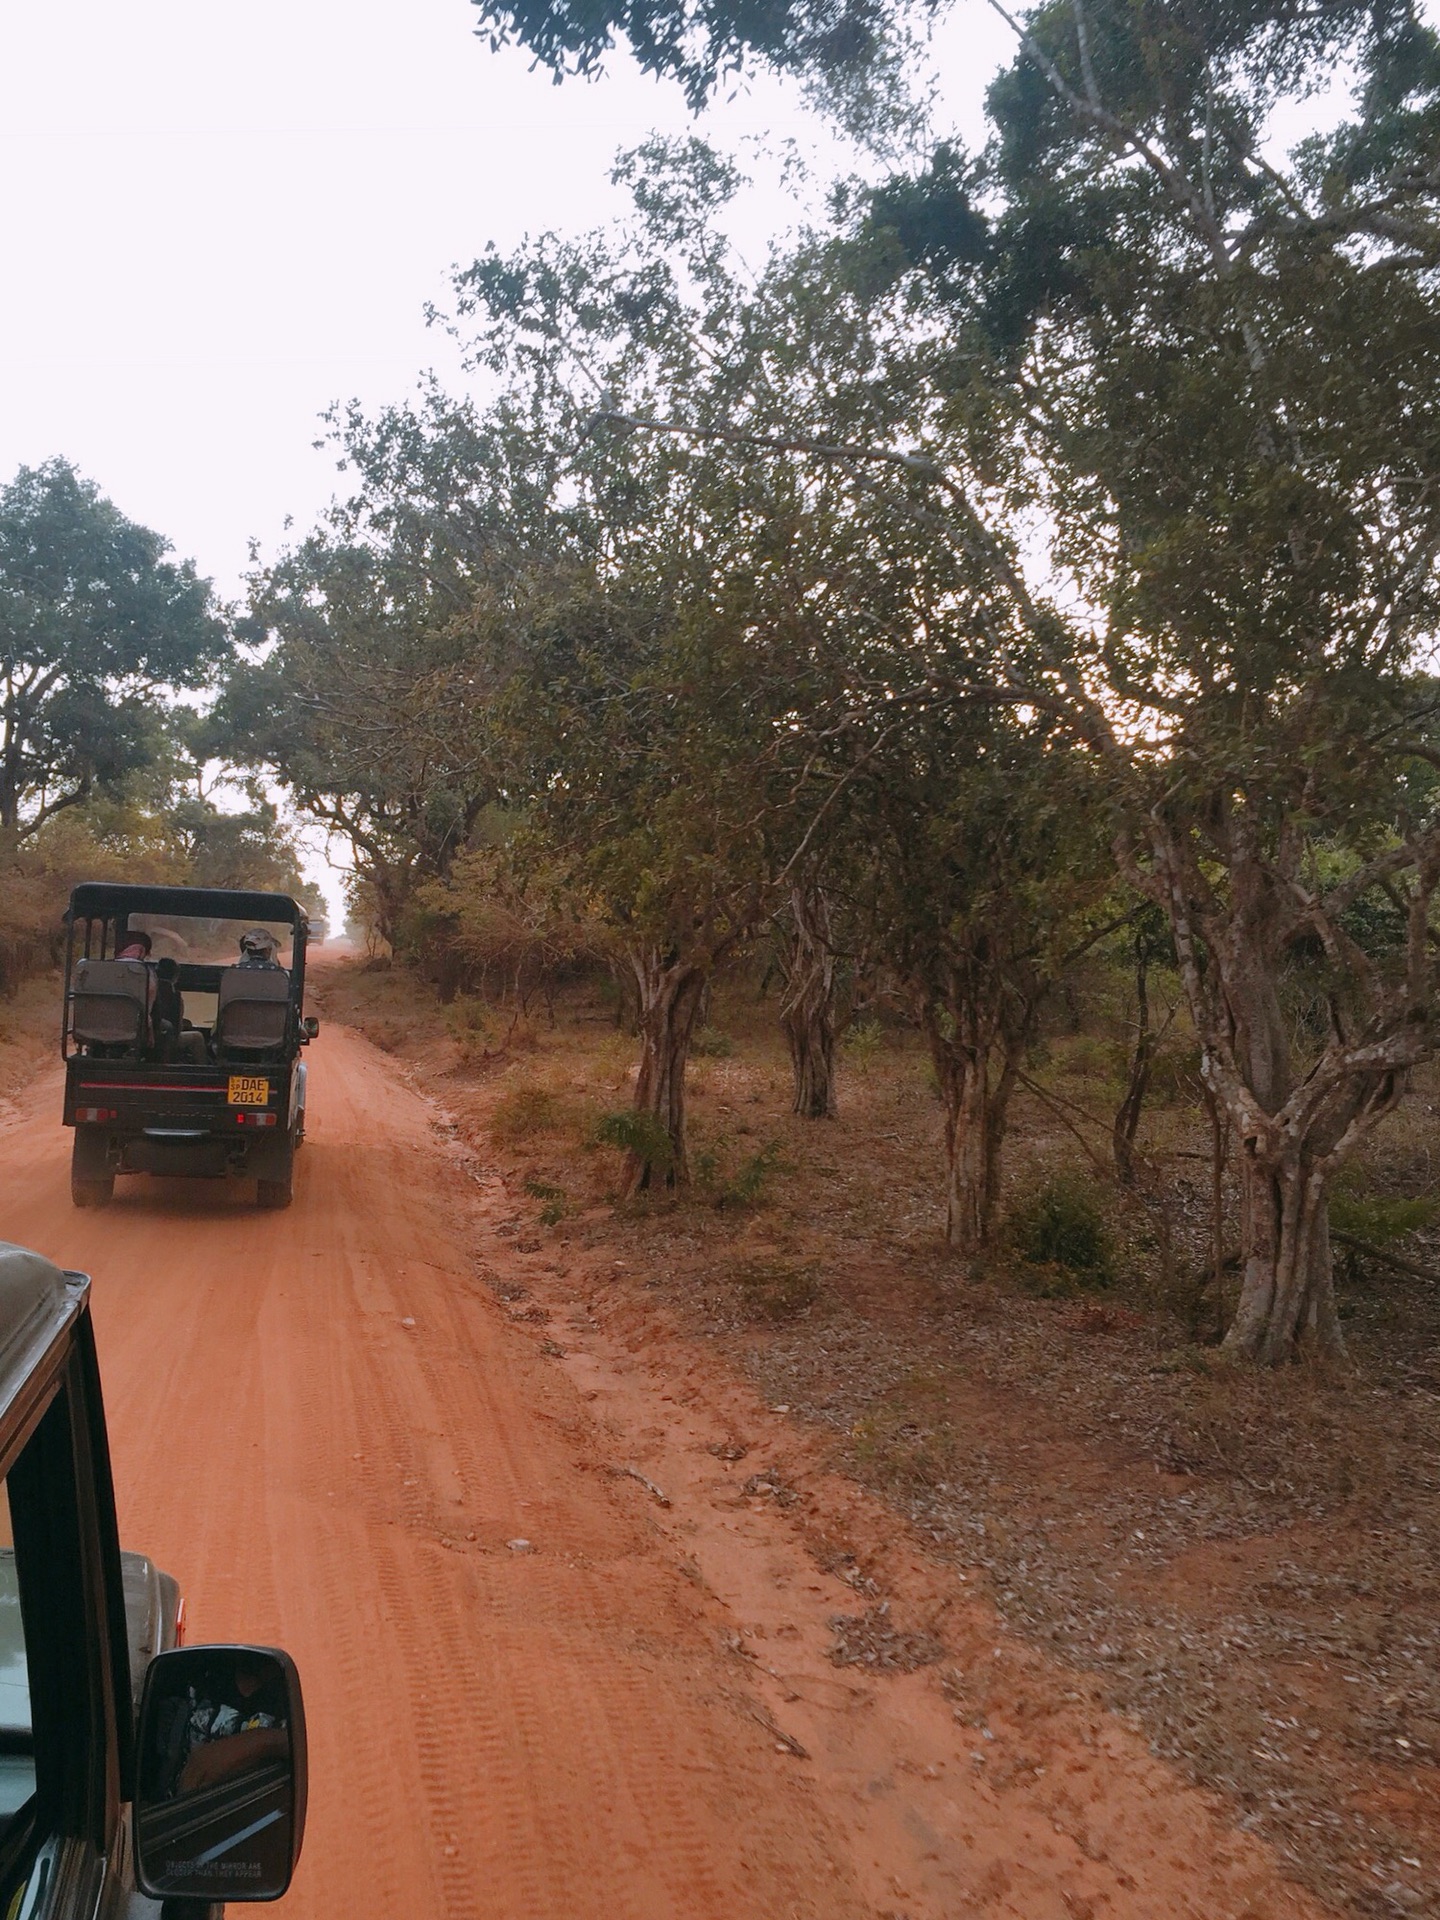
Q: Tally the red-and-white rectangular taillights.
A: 2